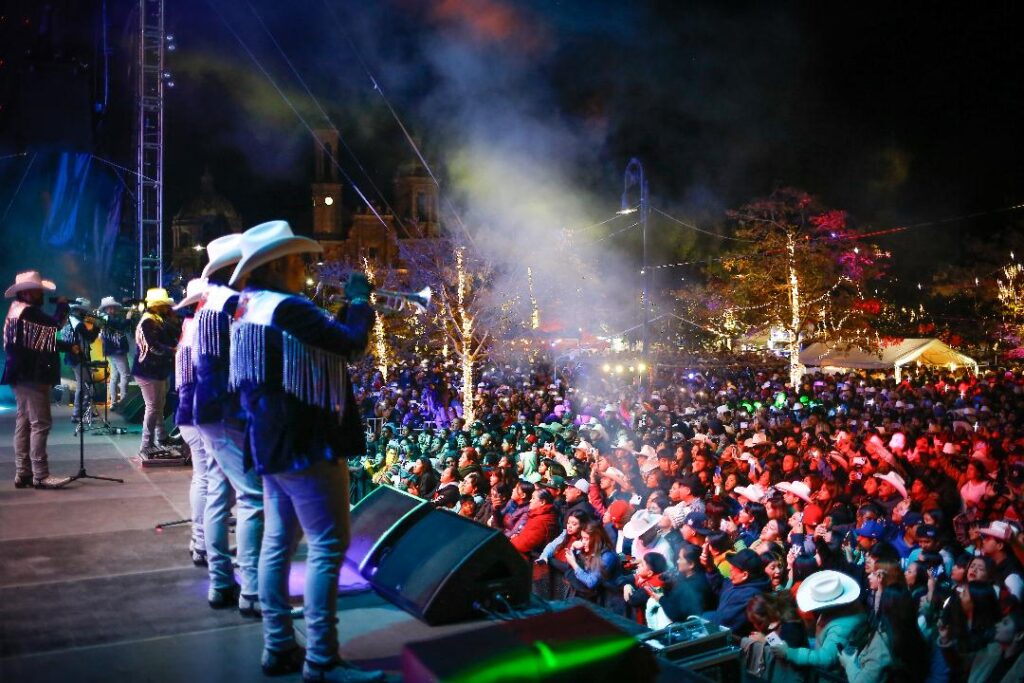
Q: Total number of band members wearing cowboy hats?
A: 7